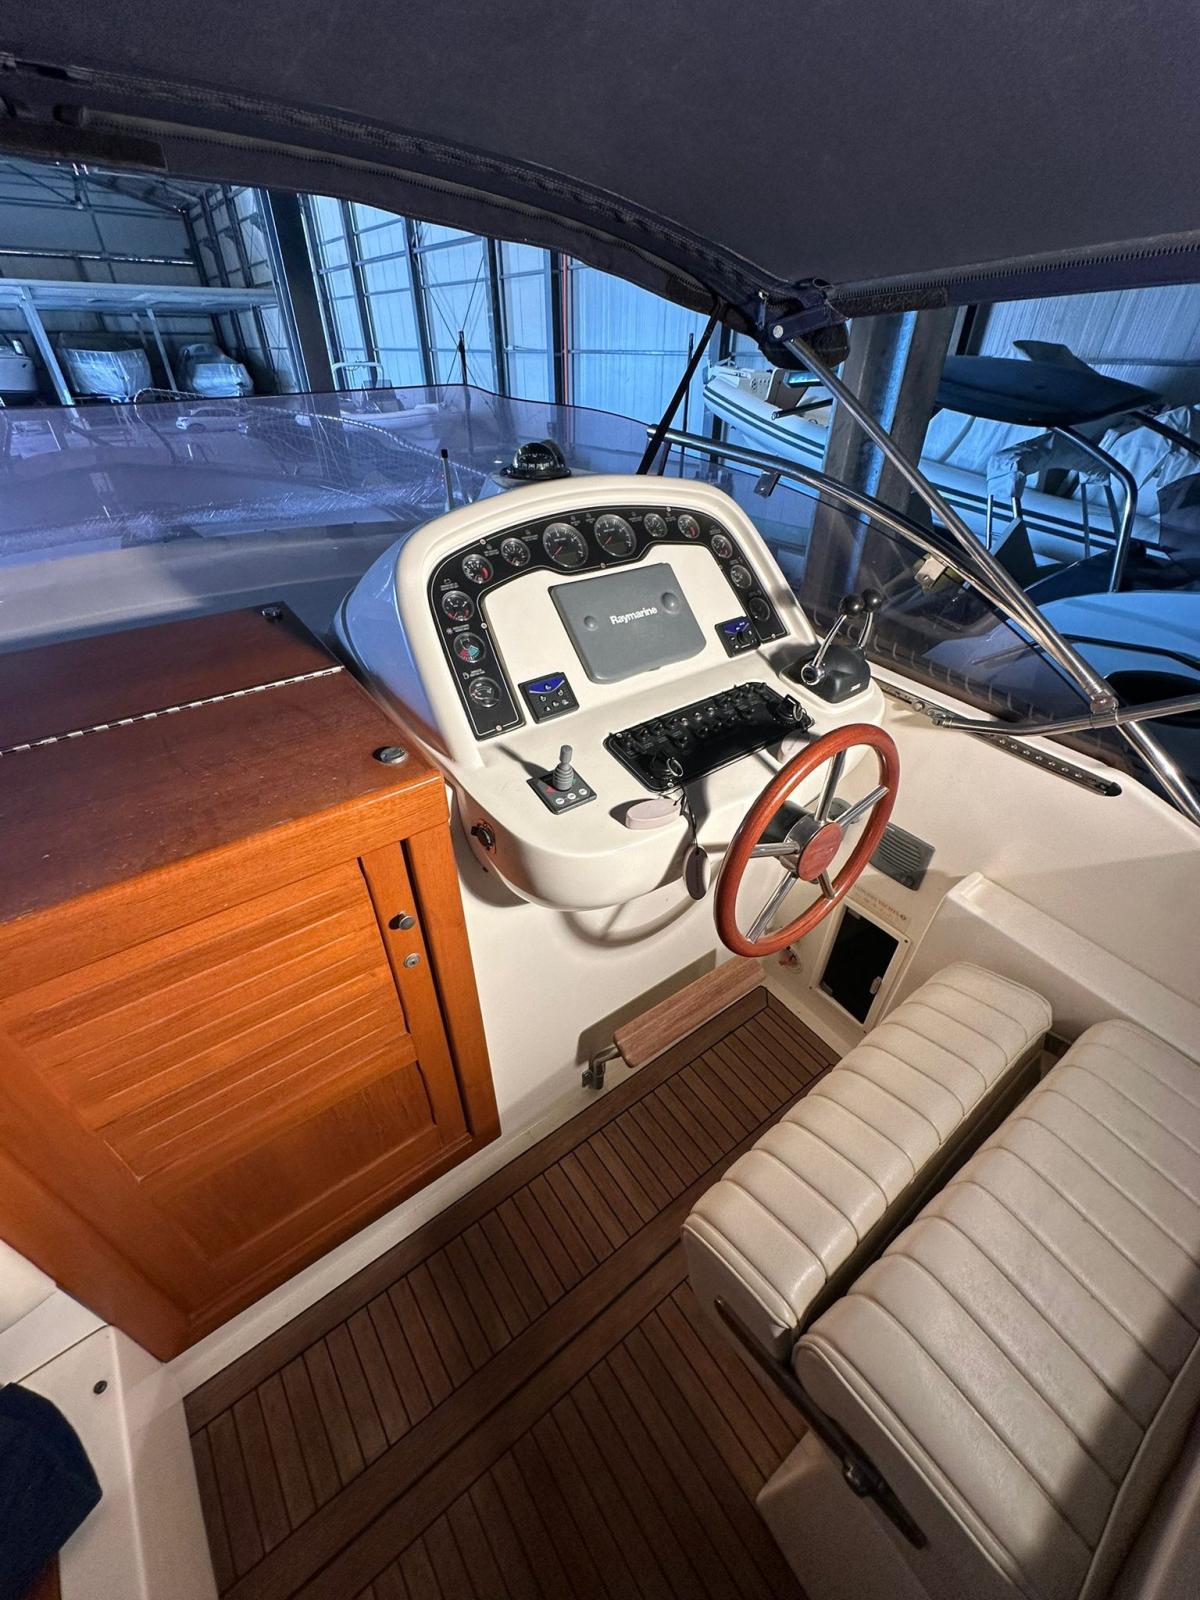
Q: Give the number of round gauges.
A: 12